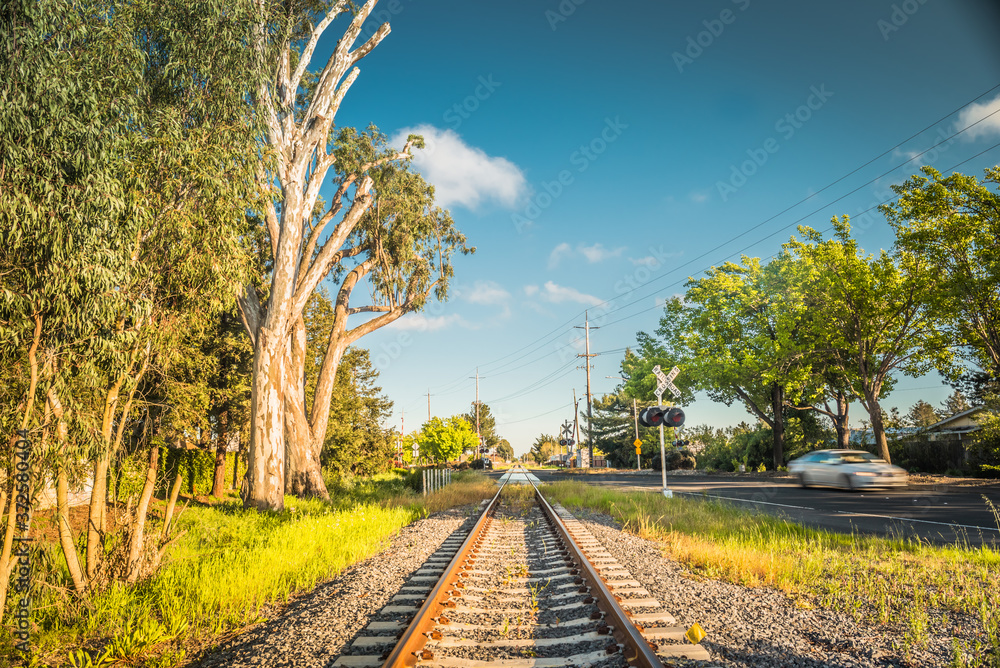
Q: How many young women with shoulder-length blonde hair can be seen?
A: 0